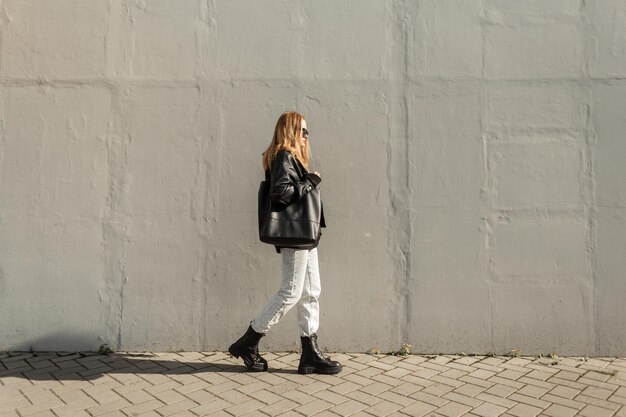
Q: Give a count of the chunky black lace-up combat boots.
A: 2